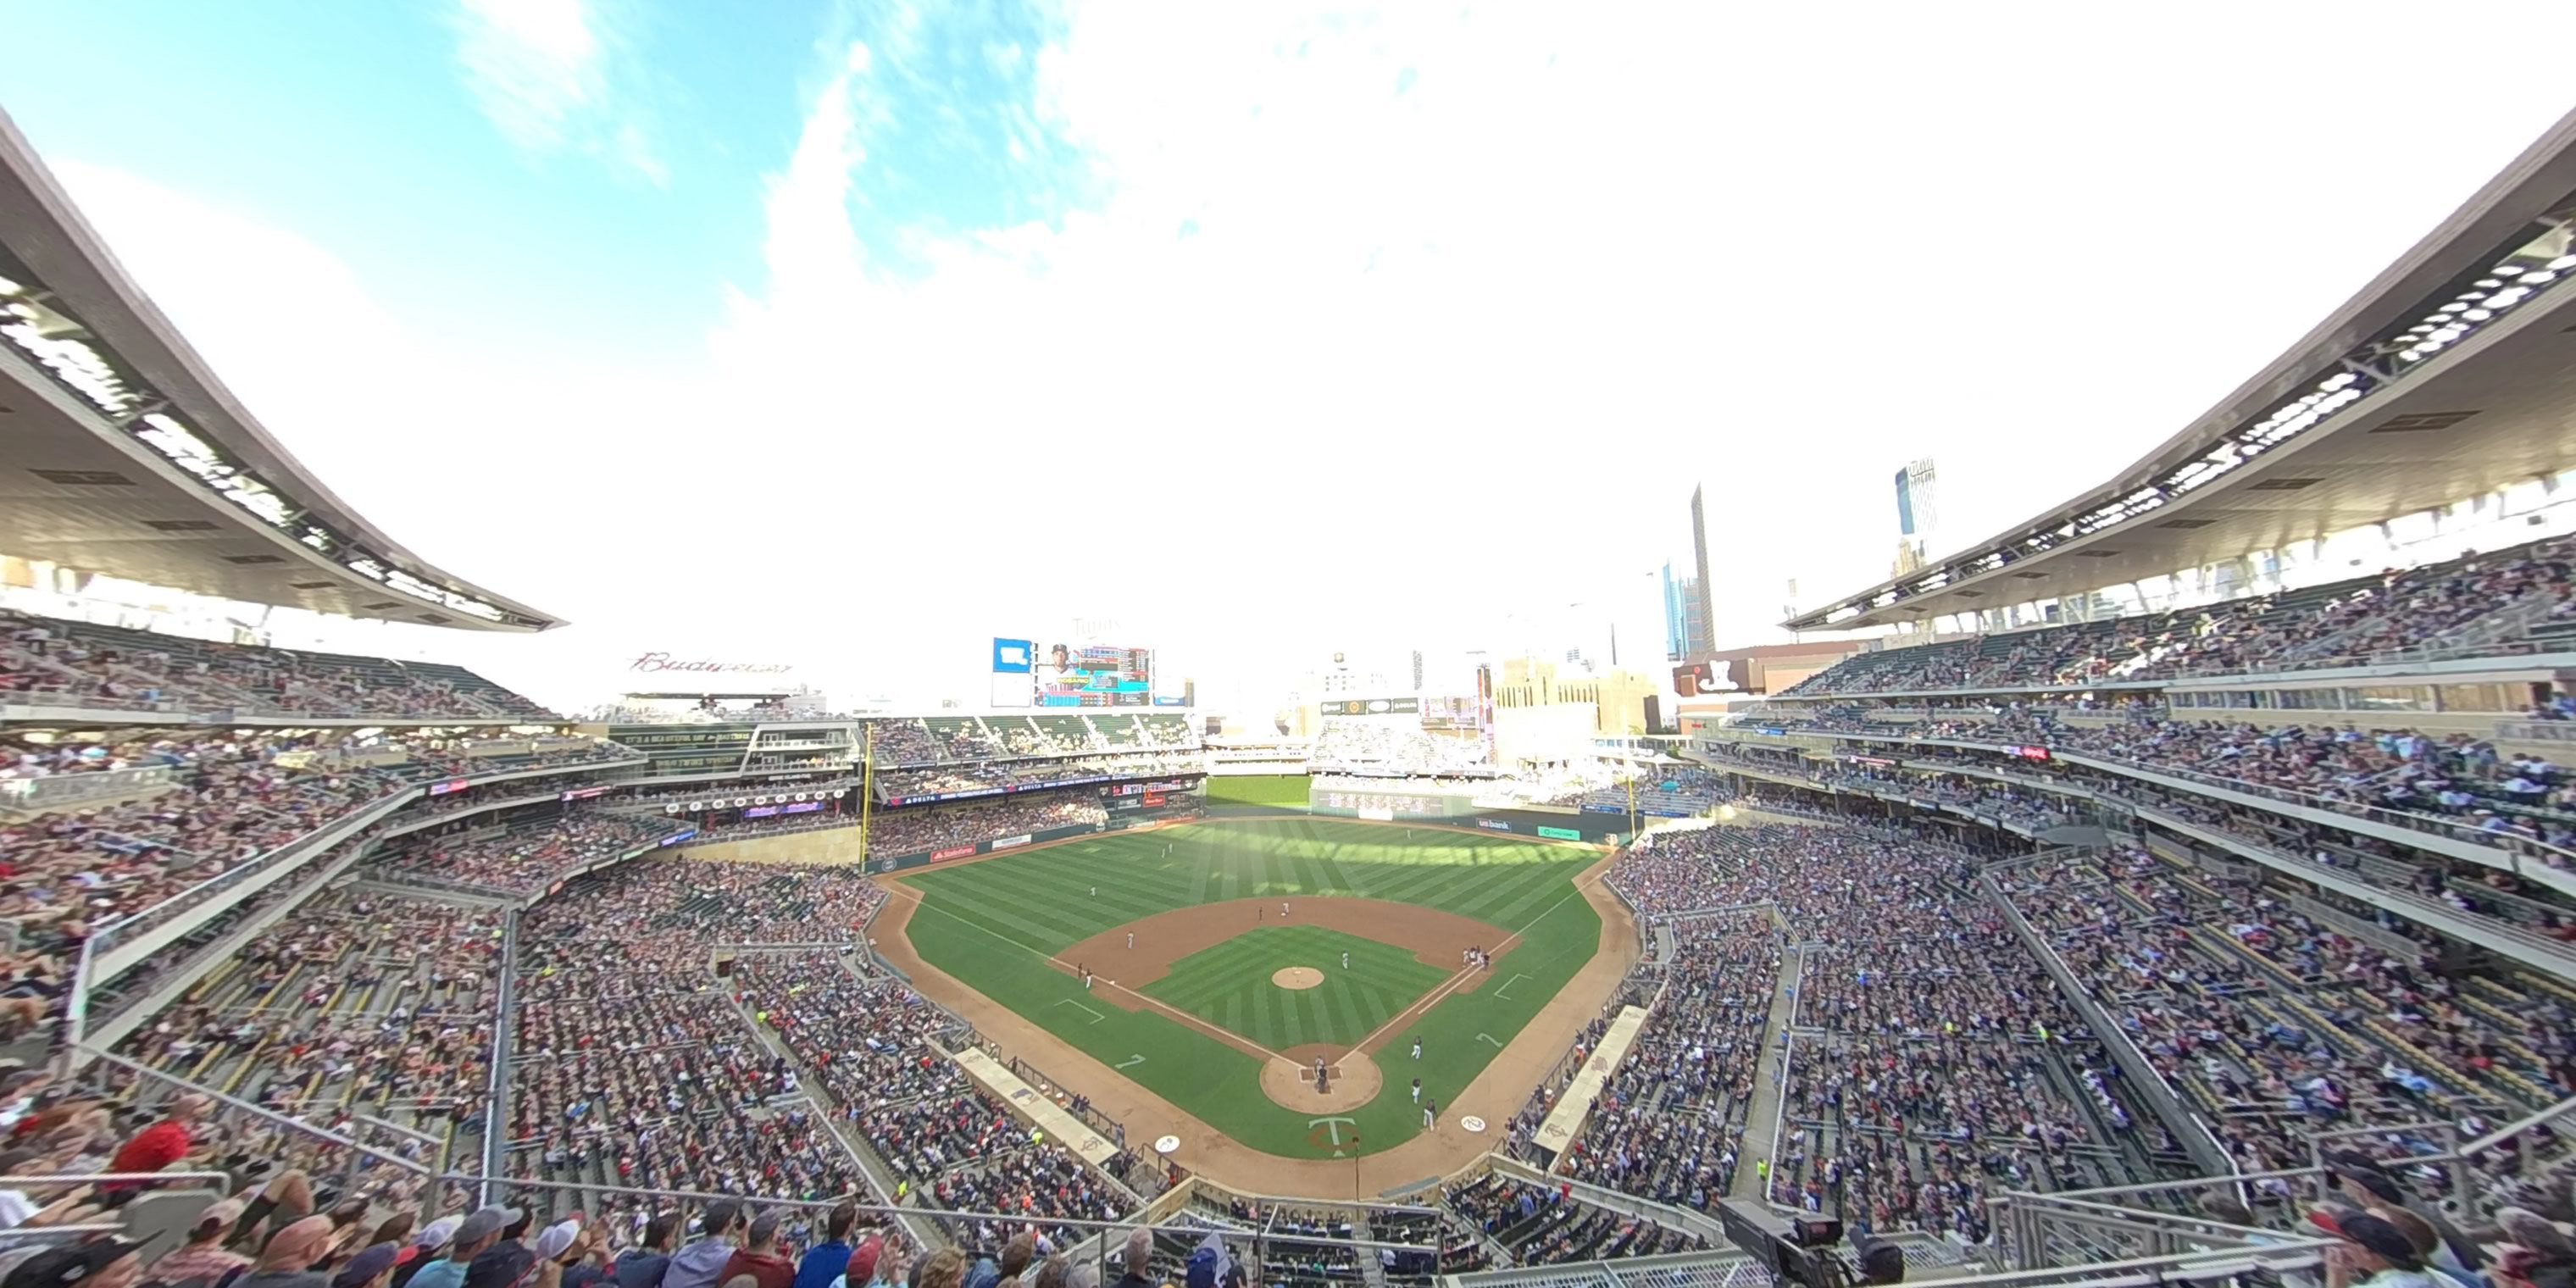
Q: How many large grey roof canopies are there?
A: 2